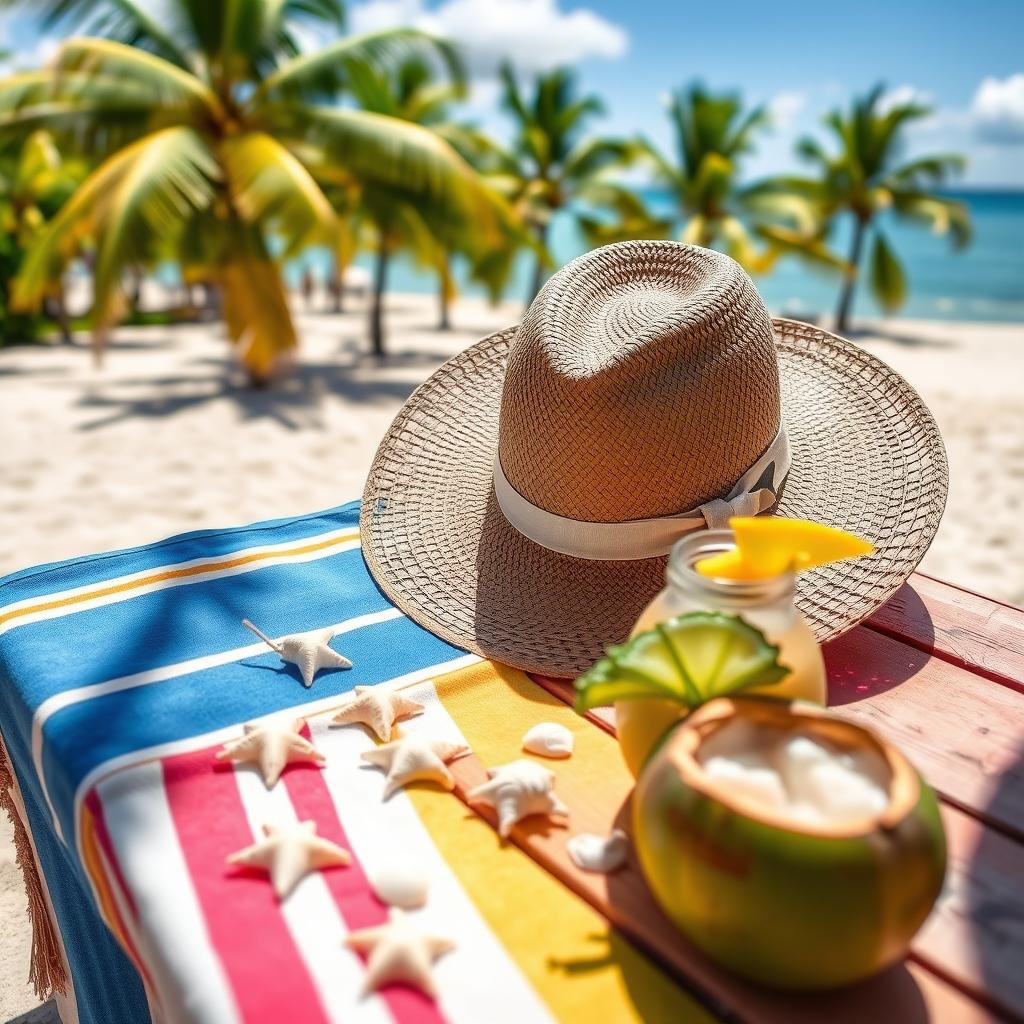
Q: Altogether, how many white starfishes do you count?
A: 7